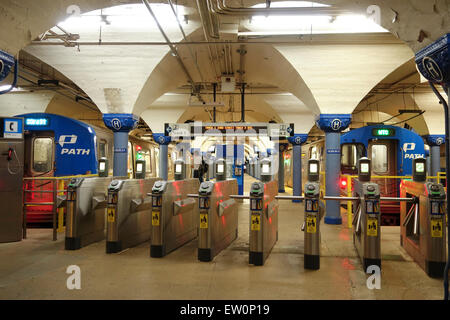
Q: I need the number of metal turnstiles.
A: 8